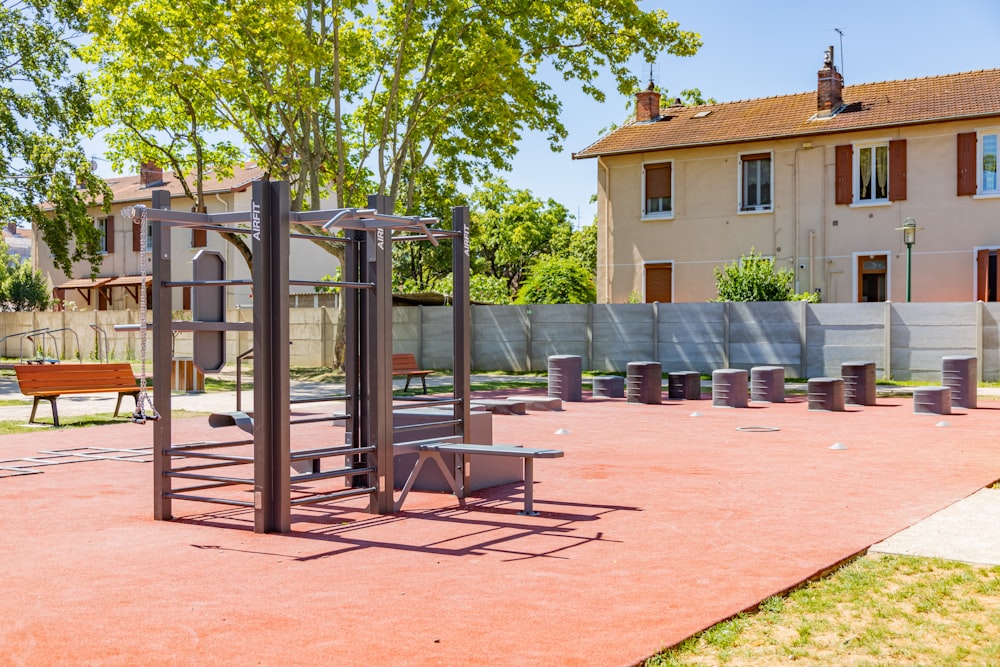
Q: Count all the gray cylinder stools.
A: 10